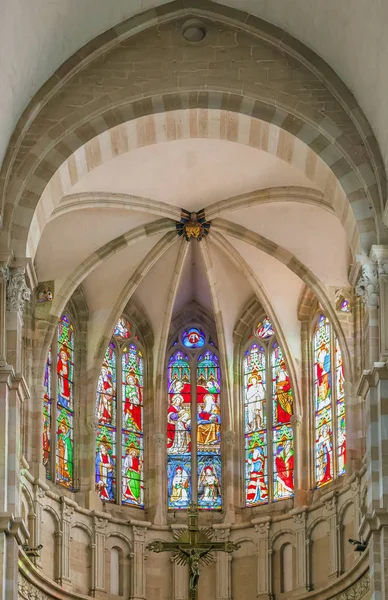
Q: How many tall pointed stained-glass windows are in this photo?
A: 5